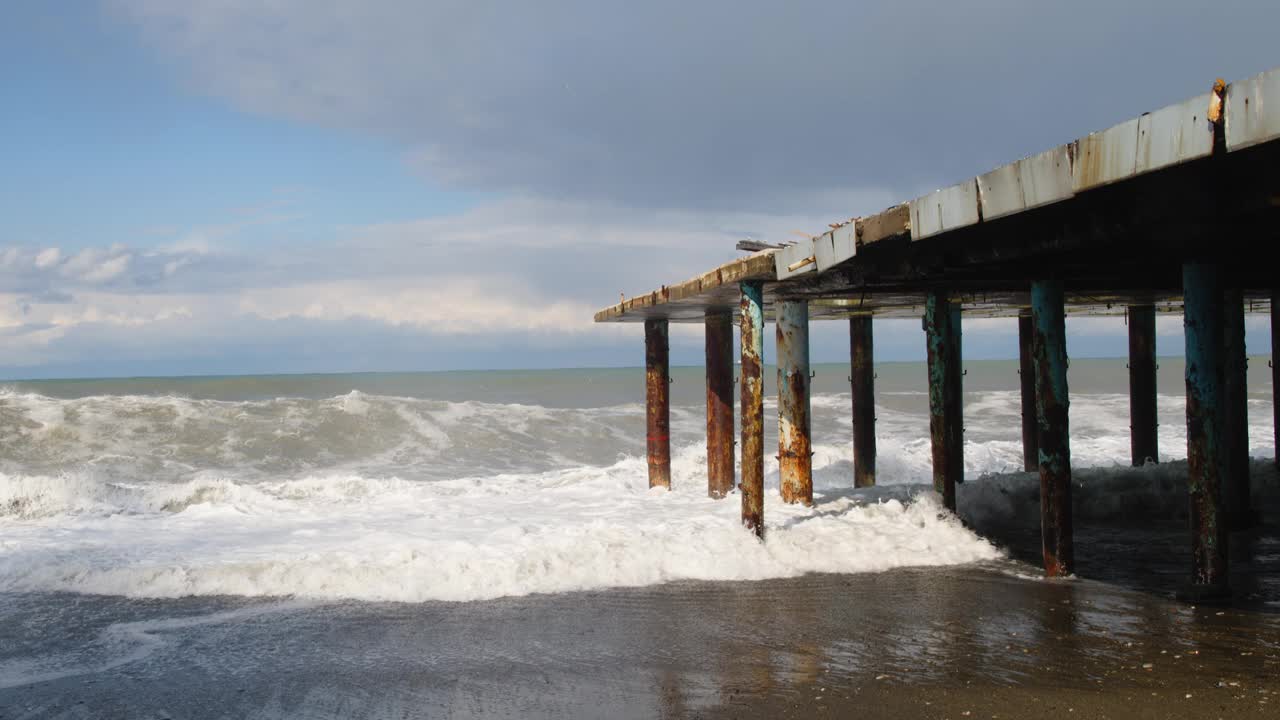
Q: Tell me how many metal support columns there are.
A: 13